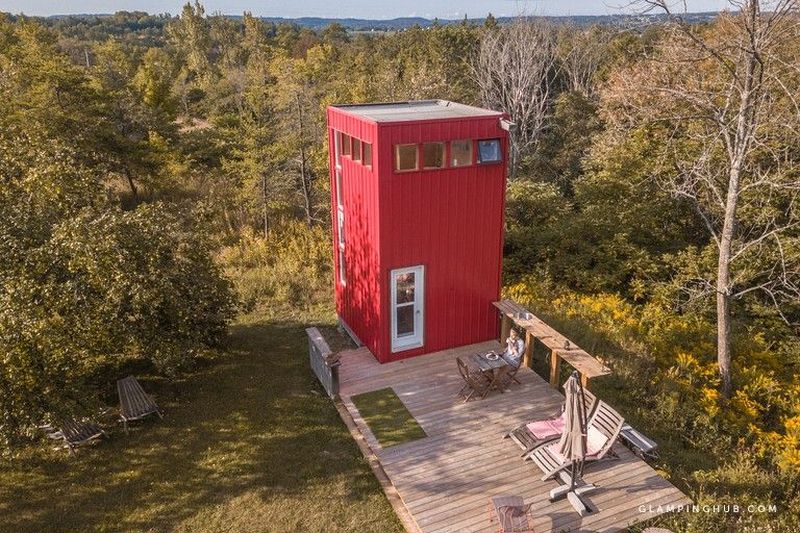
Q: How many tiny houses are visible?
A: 1